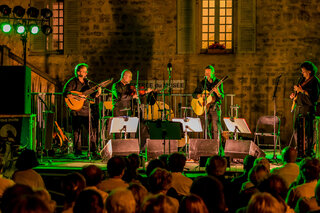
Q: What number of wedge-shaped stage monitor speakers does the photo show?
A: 4